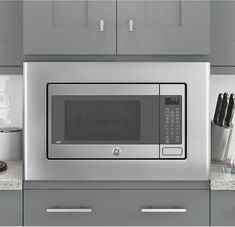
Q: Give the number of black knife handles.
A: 3